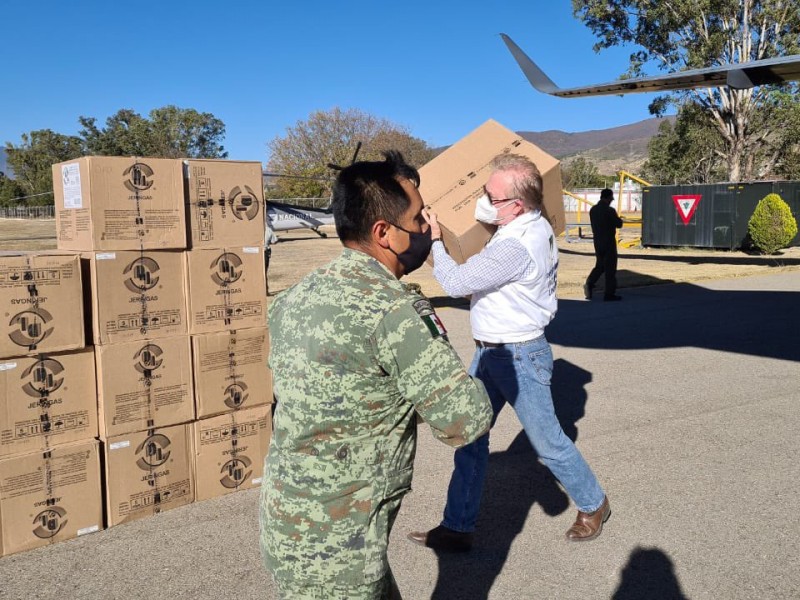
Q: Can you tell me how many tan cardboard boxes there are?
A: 12